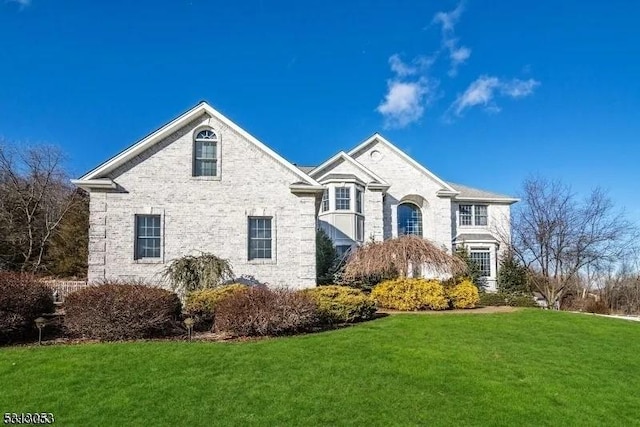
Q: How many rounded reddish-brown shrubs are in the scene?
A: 3